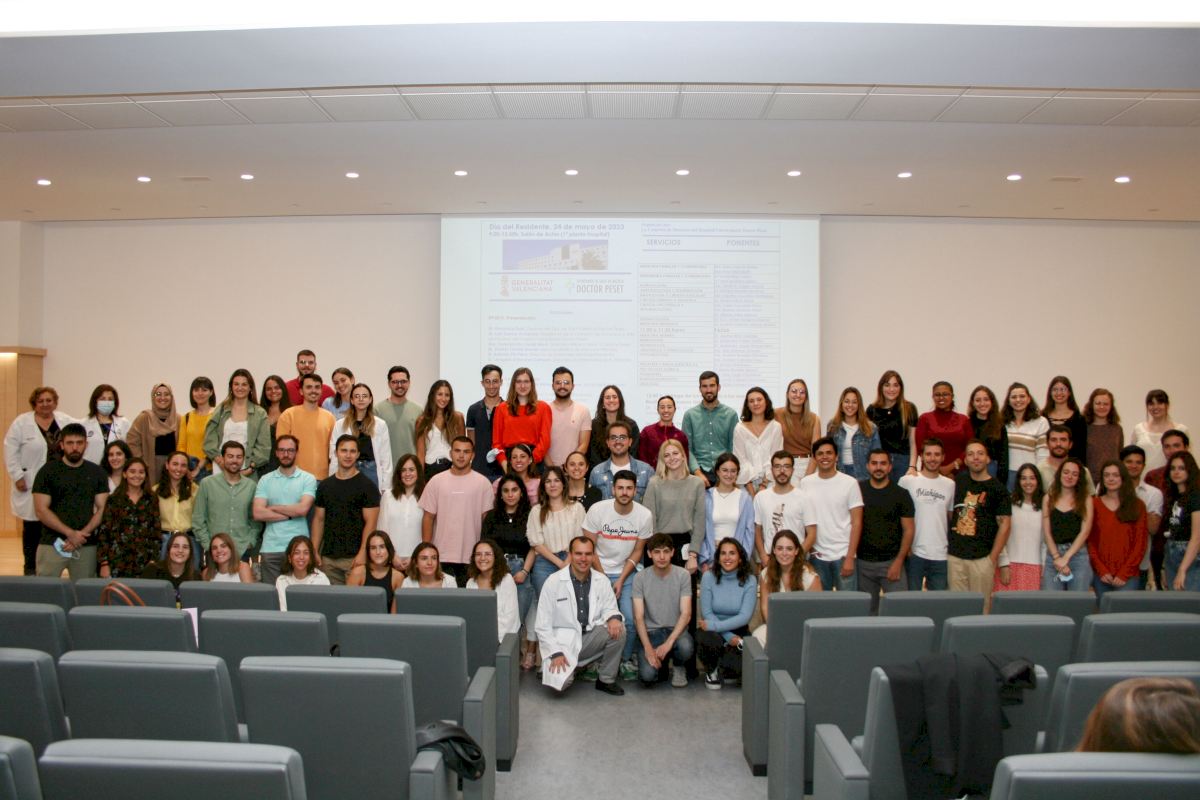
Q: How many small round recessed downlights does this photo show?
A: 11